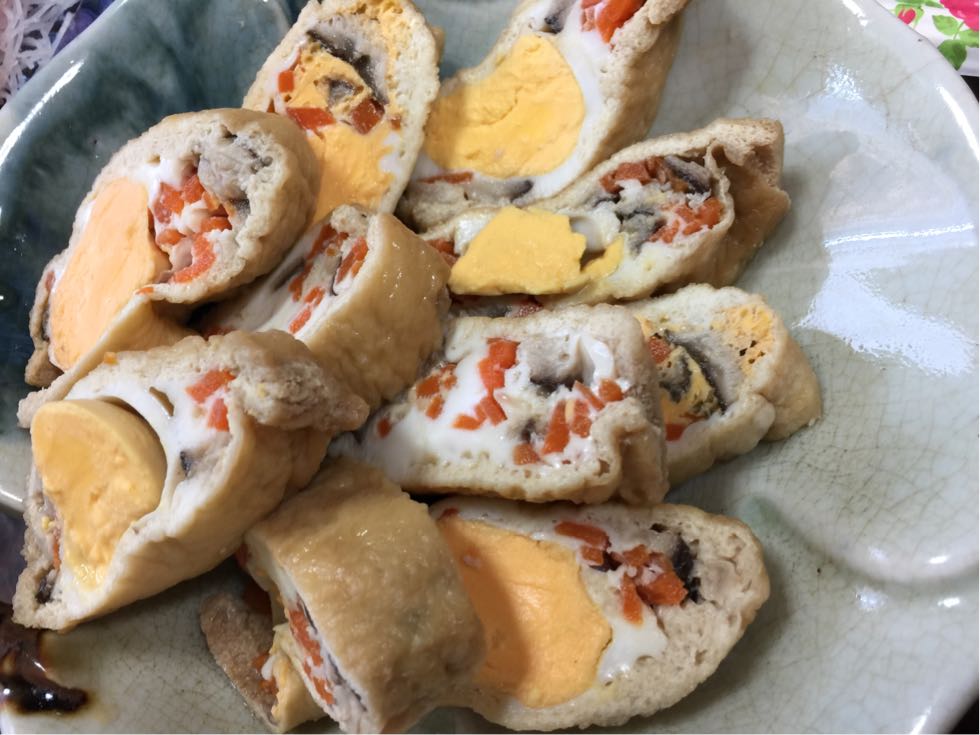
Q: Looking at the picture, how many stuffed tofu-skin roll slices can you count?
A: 11